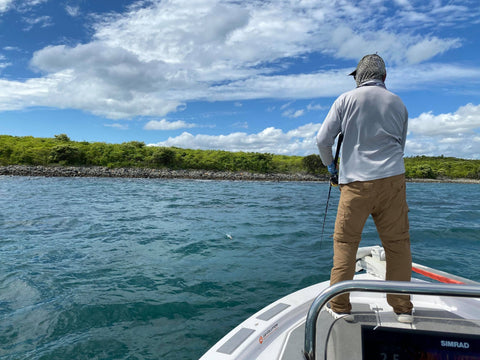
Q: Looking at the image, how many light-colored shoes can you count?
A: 2